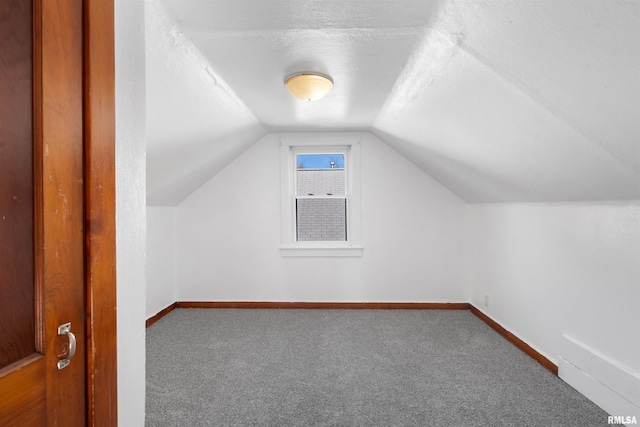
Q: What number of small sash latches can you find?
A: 2